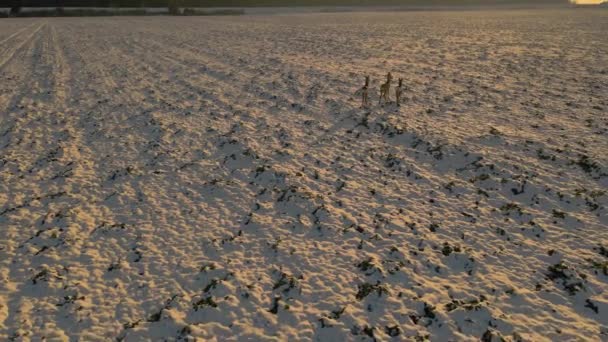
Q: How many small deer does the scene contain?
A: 3